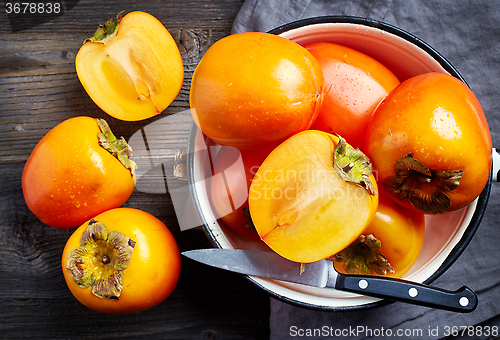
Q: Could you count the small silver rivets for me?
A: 3